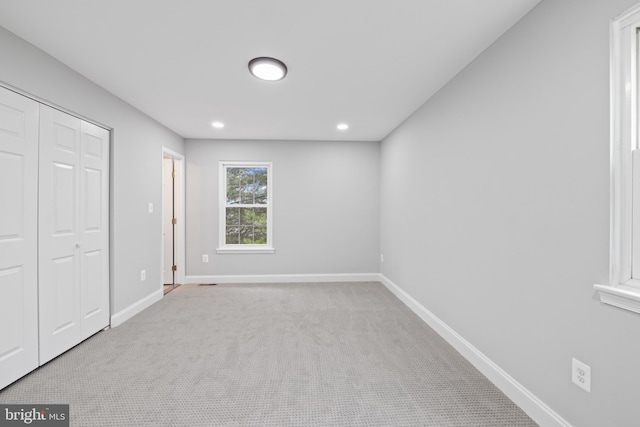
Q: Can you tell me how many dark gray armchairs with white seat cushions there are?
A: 0